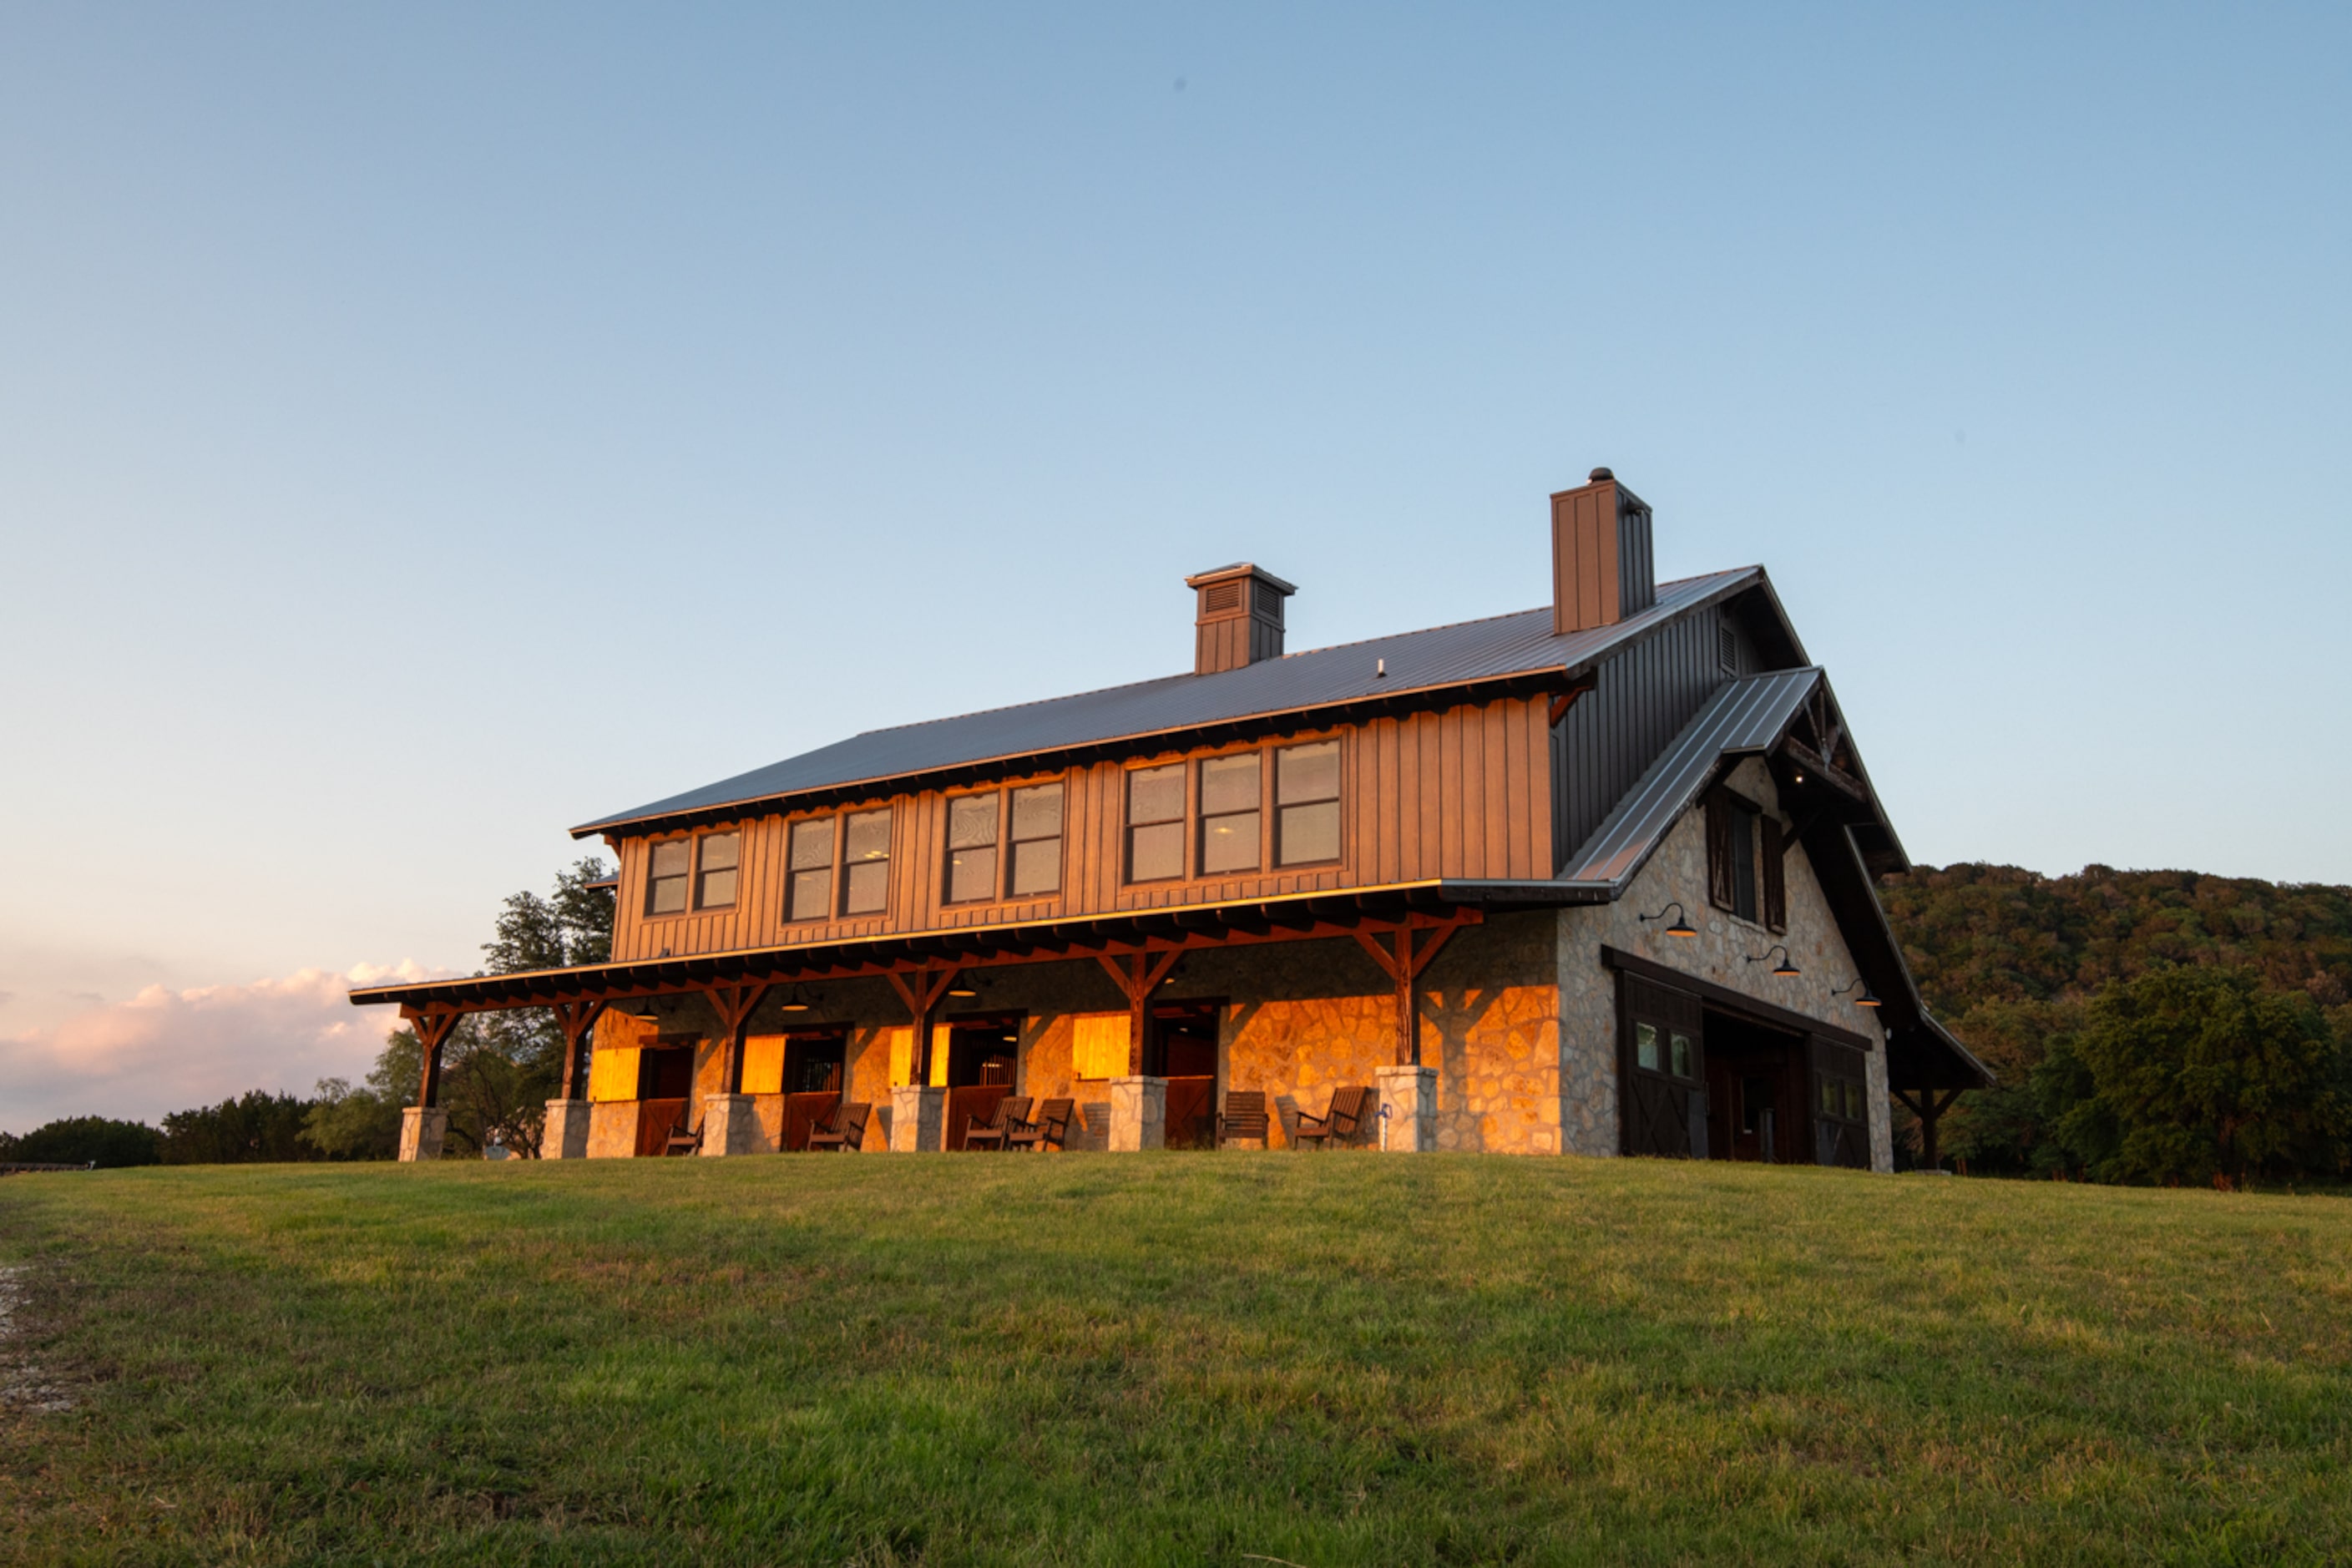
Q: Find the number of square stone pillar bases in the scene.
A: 6